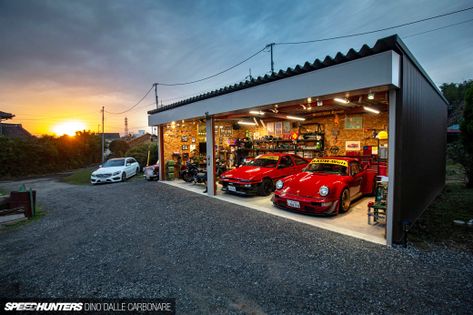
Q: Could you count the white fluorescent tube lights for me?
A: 5